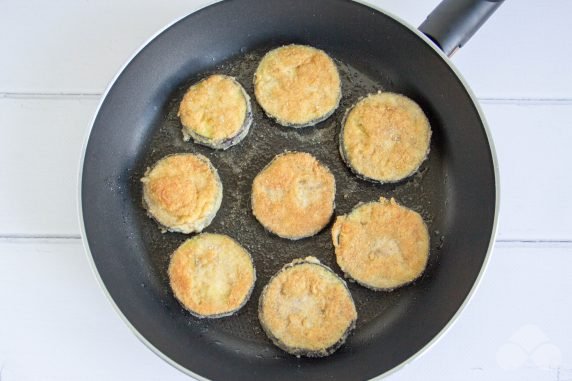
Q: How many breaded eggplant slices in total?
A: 8